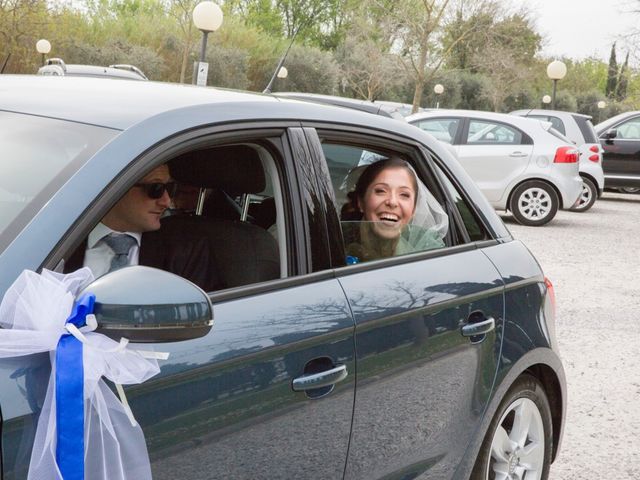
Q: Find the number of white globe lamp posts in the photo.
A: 7